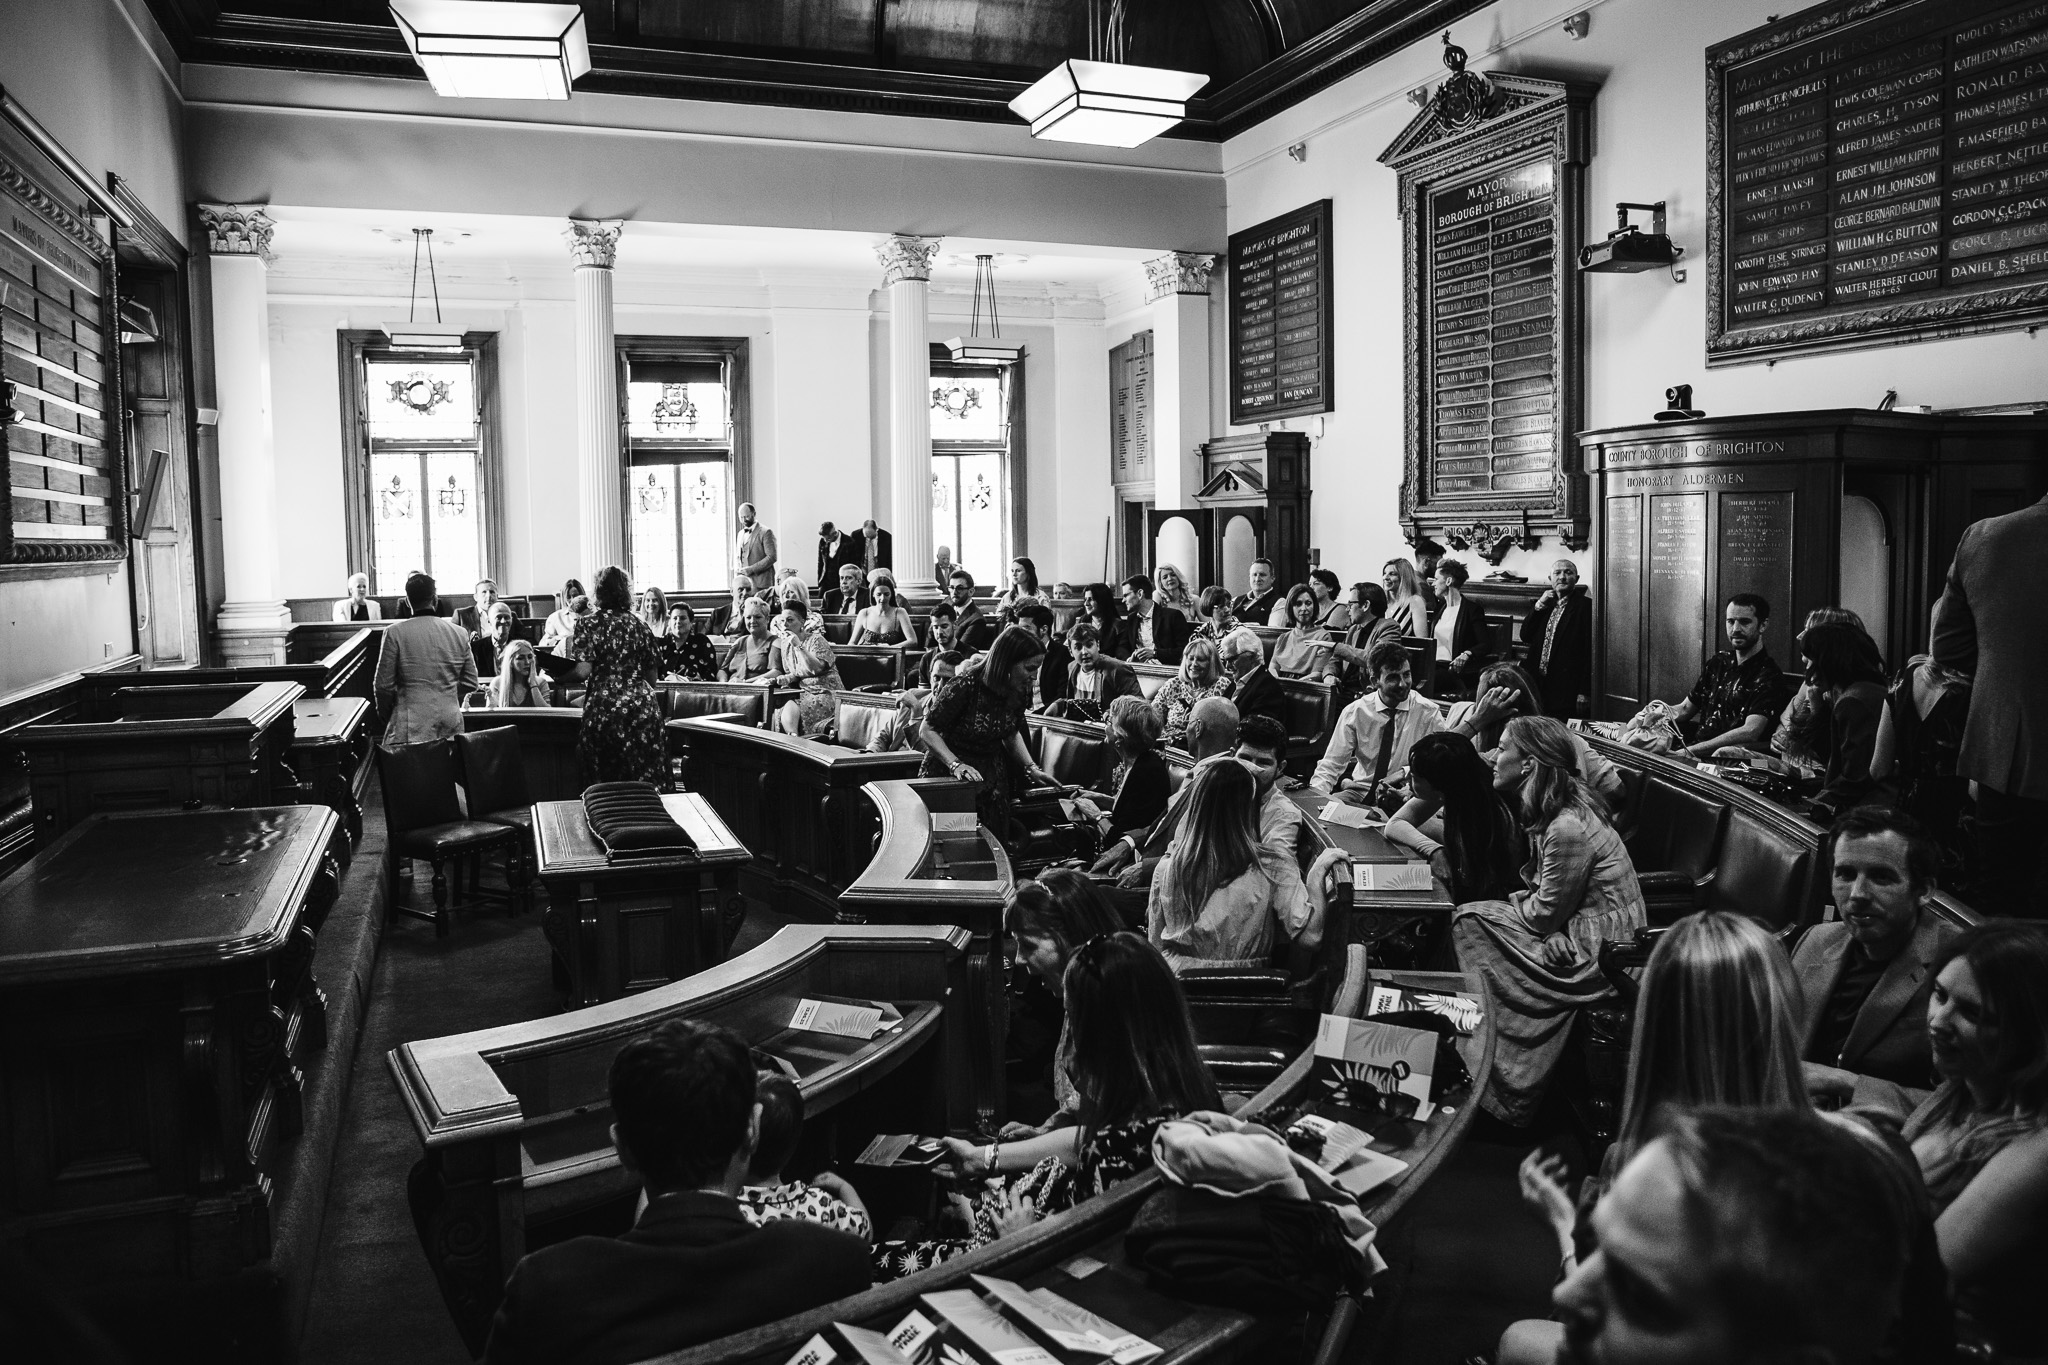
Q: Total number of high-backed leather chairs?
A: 2